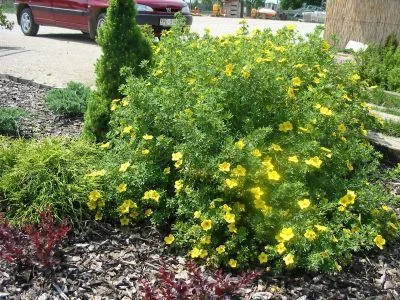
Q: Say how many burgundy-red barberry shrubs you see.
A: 2